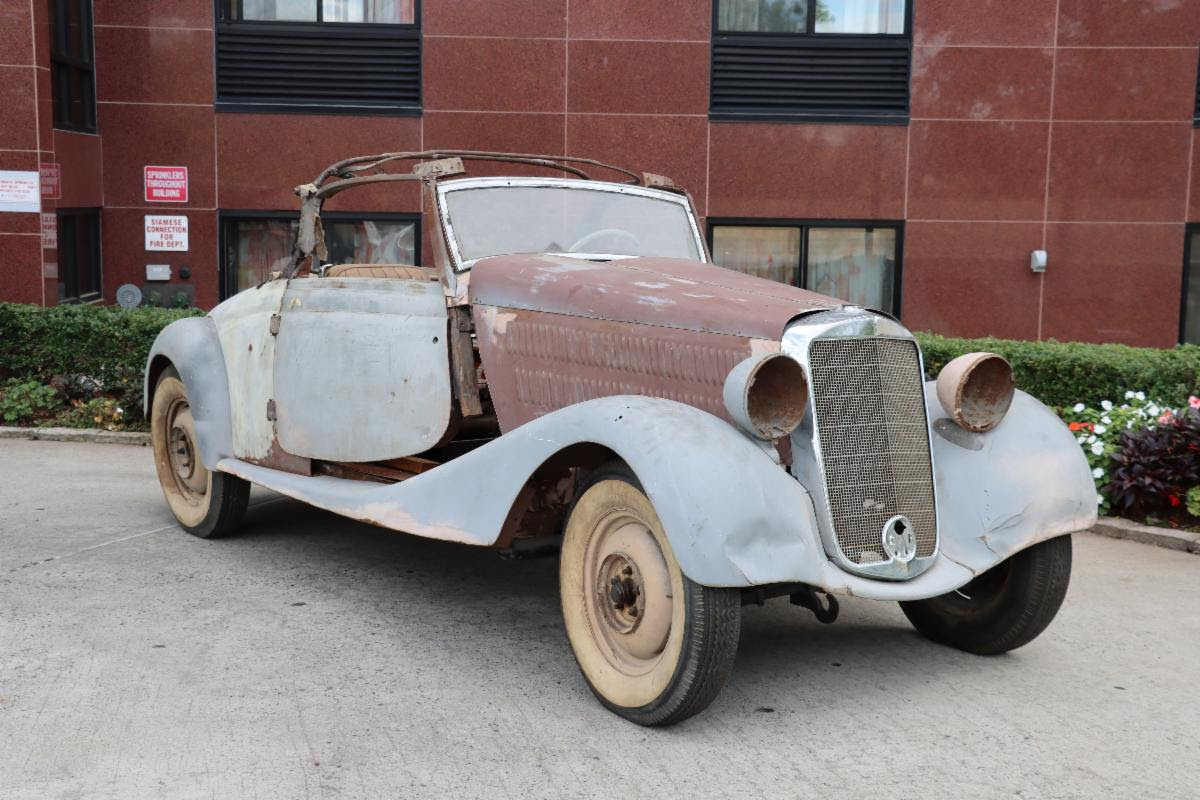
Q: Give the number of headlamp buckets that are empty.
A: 2